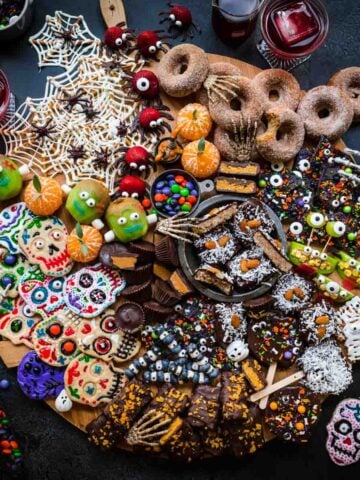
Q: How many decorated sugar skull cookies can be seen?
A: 11